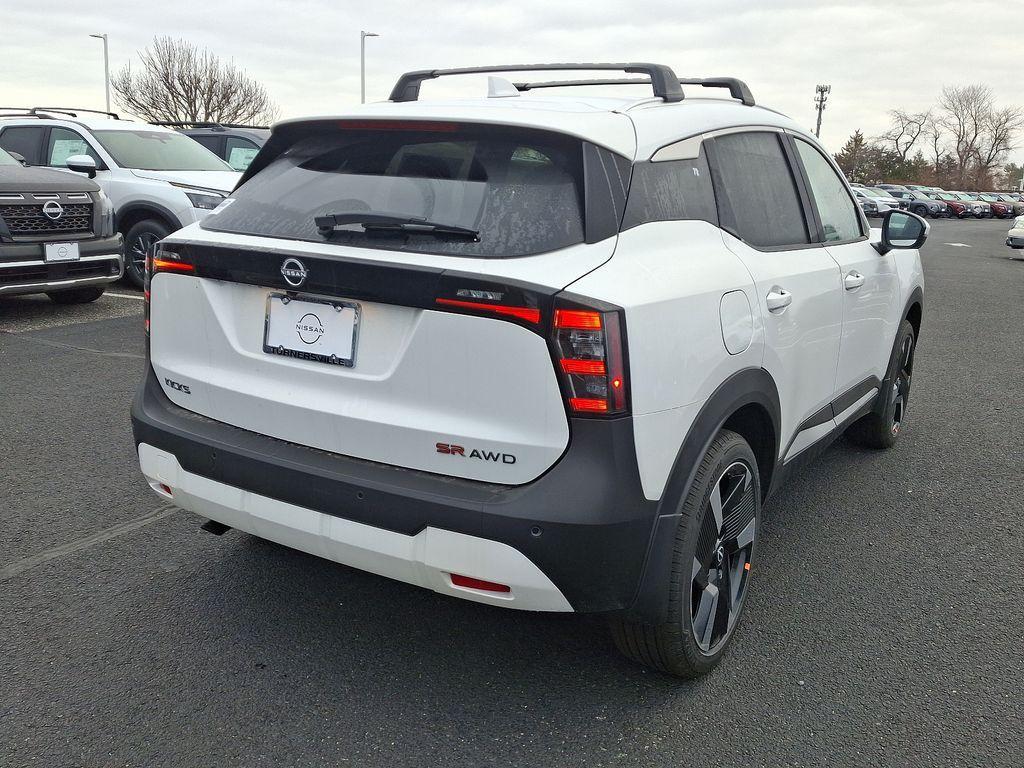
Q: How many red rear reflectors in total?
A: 2